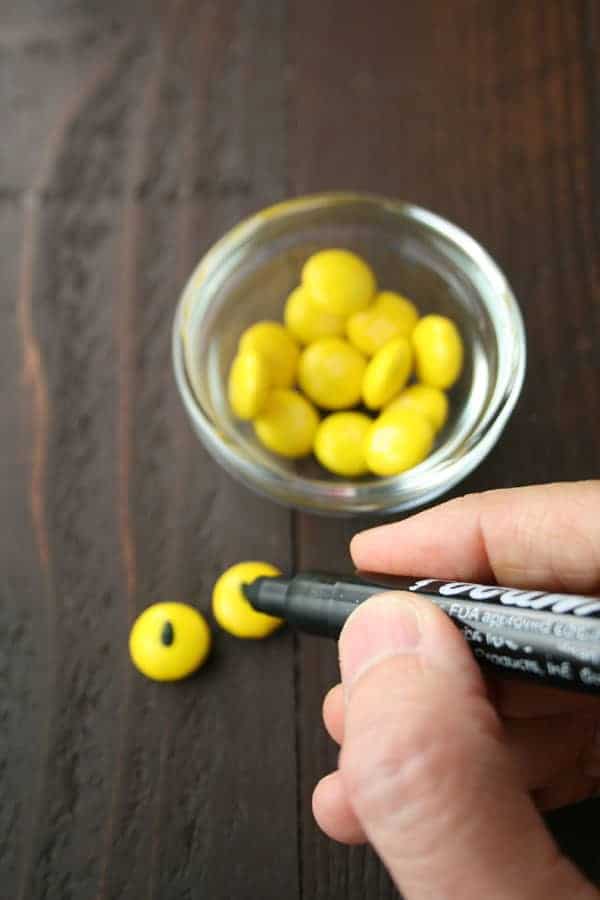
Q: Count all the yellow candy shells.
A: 14